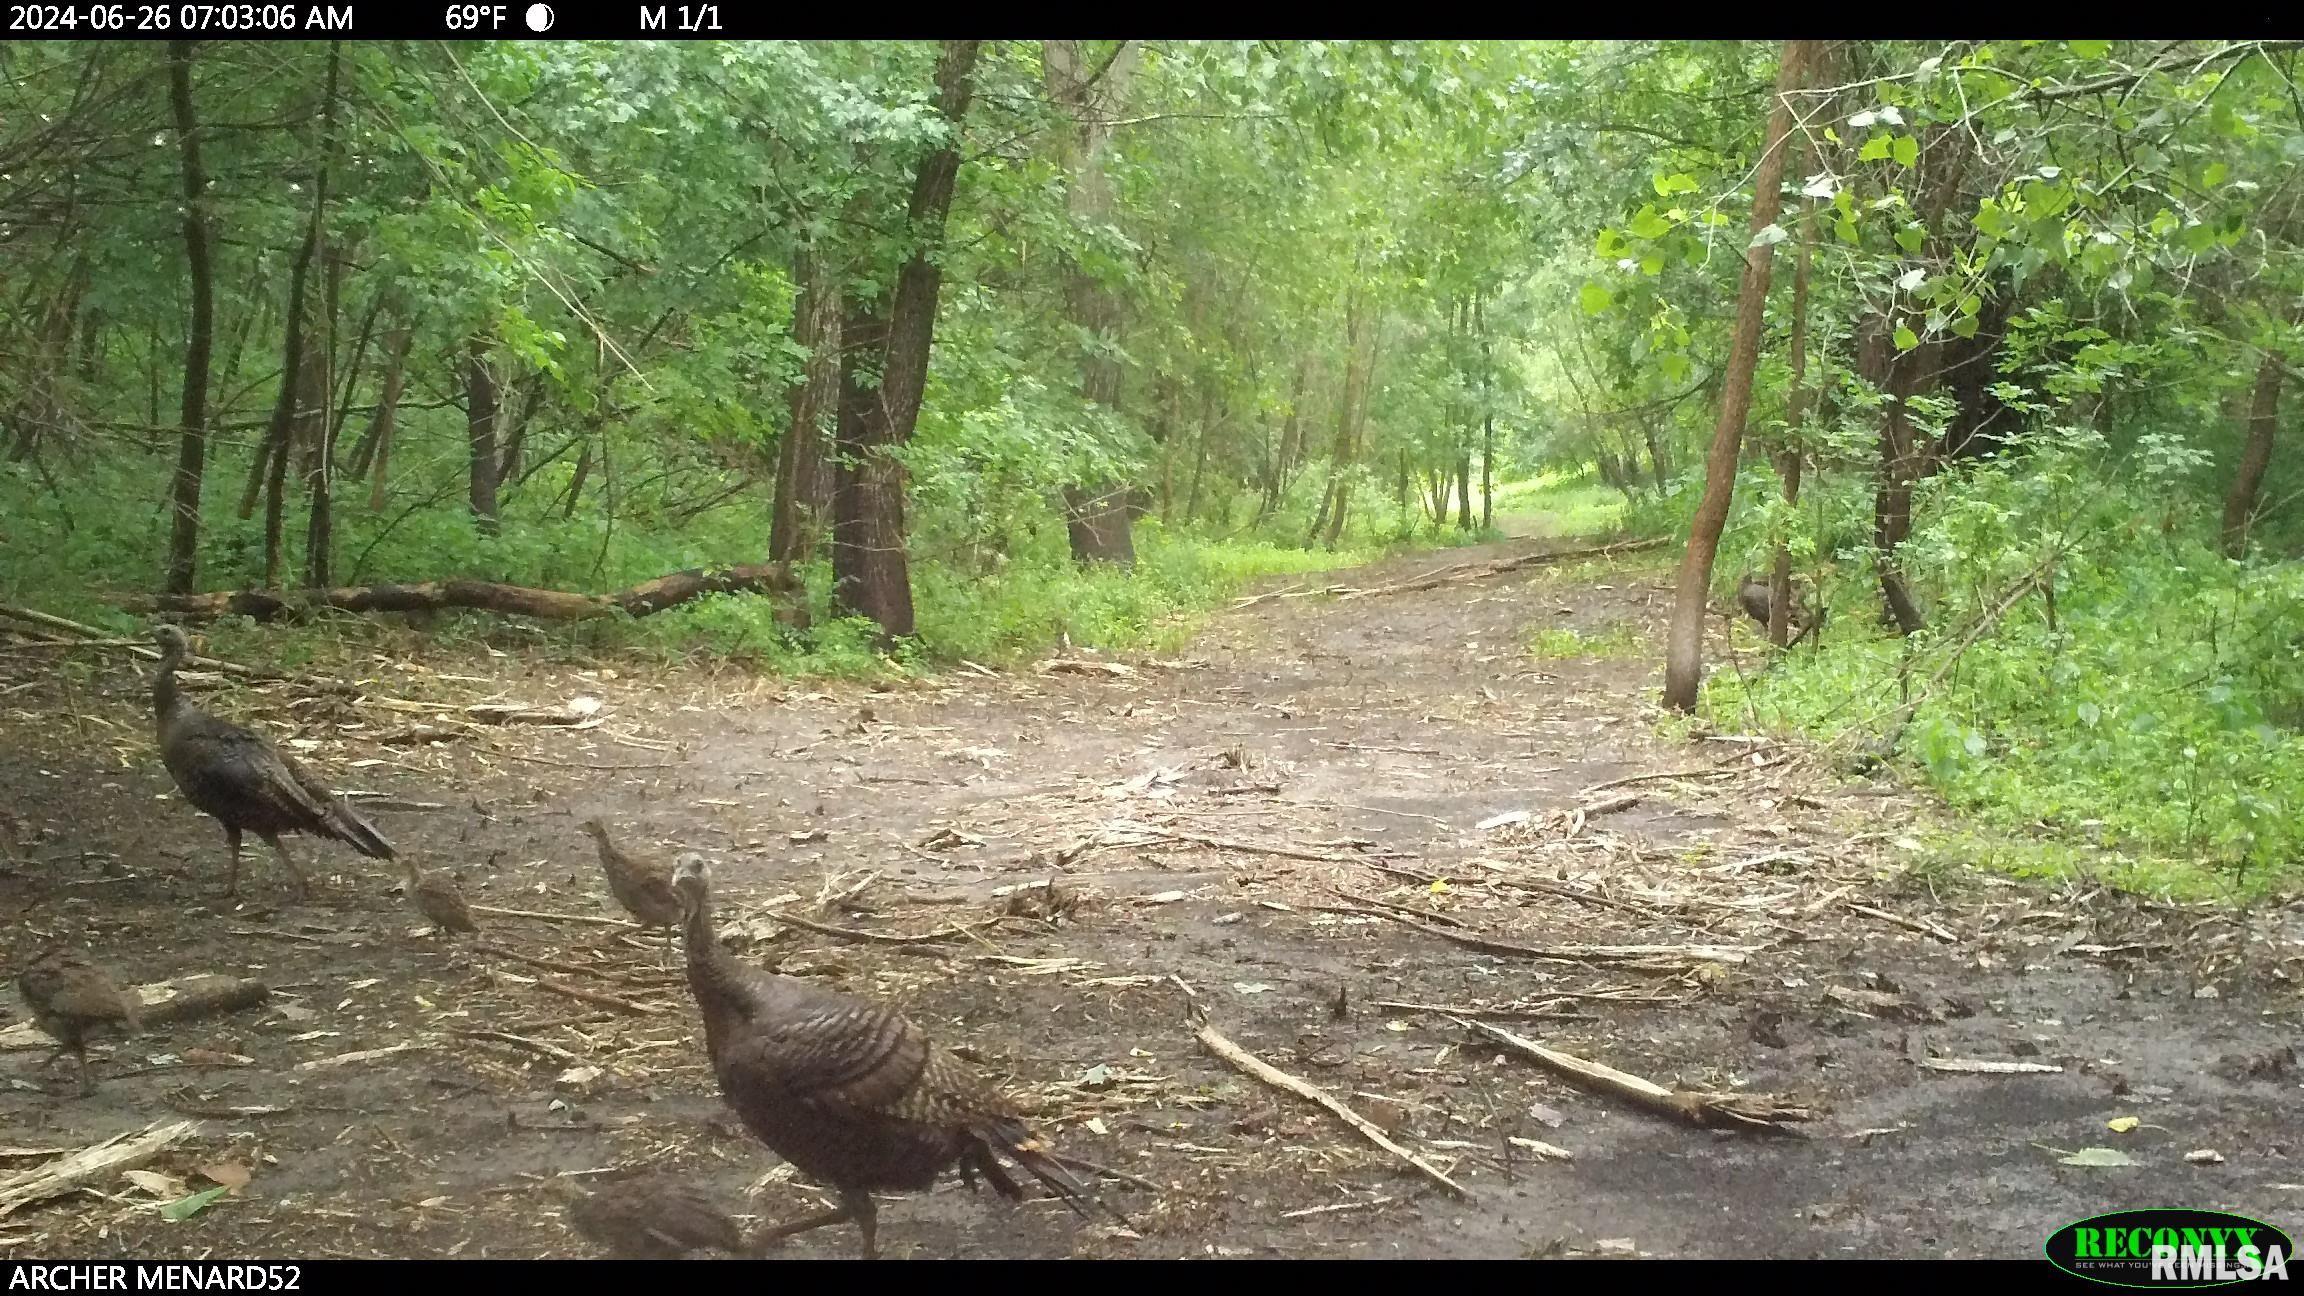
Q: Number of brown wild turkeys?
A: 7